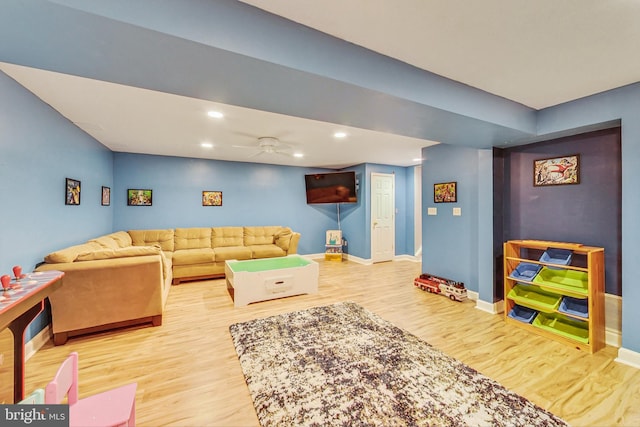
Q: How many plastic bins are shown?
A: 7